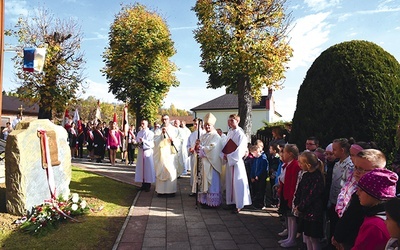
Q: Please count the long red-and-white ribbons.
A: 1